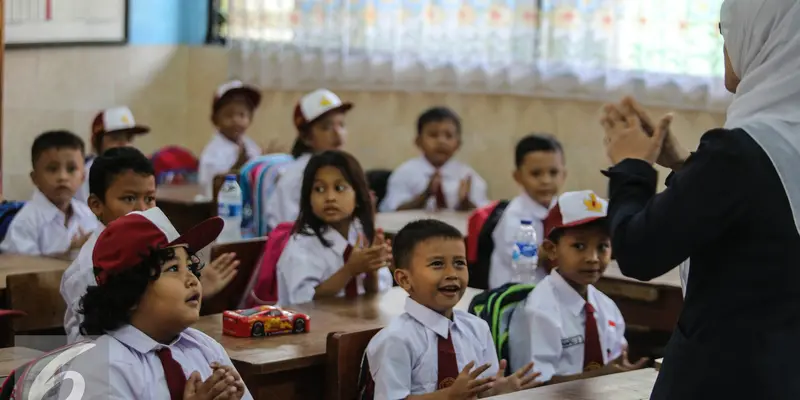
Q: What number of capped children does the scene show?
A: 5